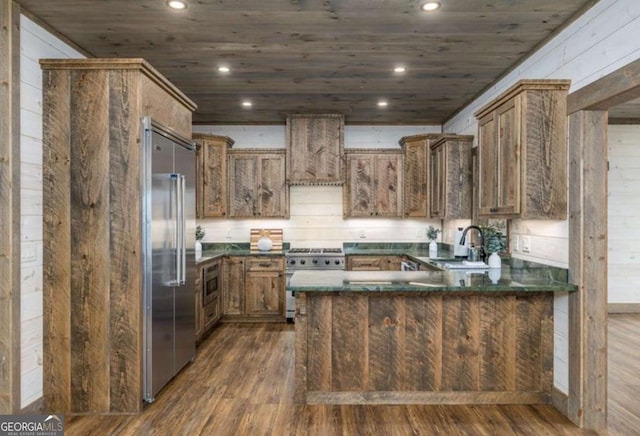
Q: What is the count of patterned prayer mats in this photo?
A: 0